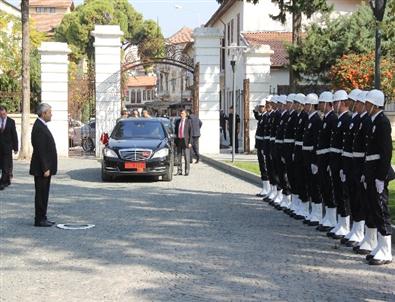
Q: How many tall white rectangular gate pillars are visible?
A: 4